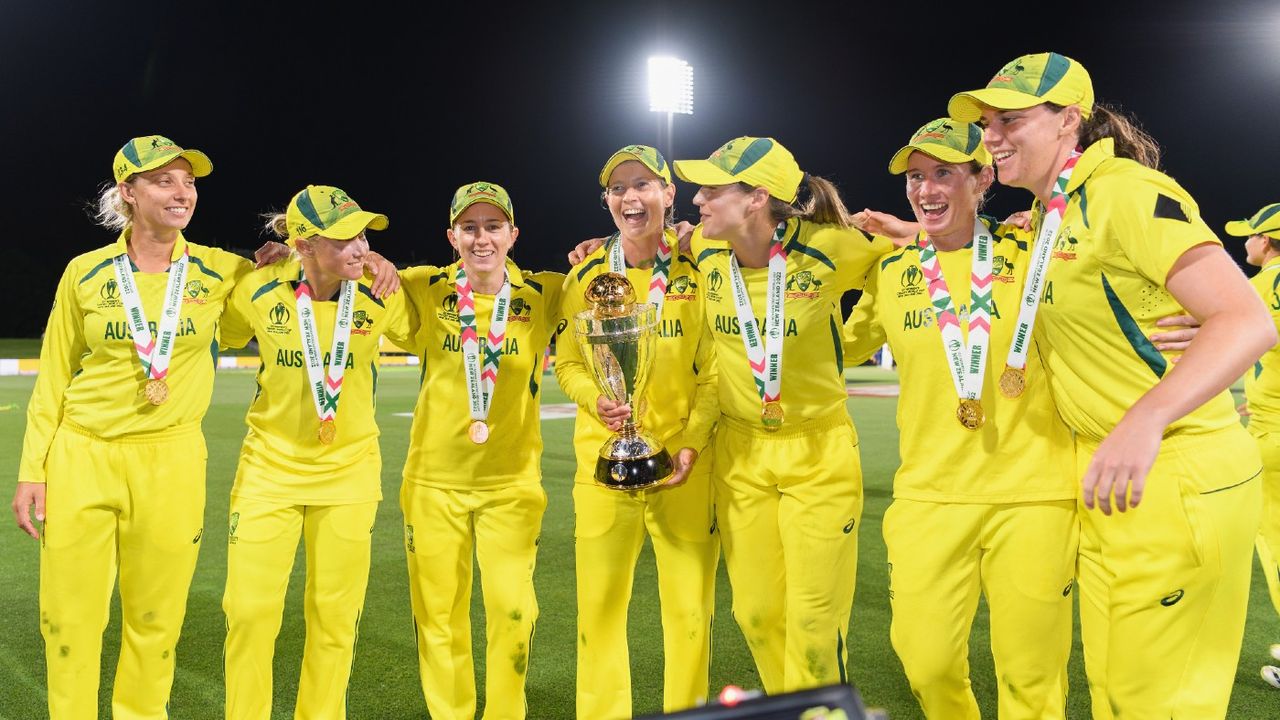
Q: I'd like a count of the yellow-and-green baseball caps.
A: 8